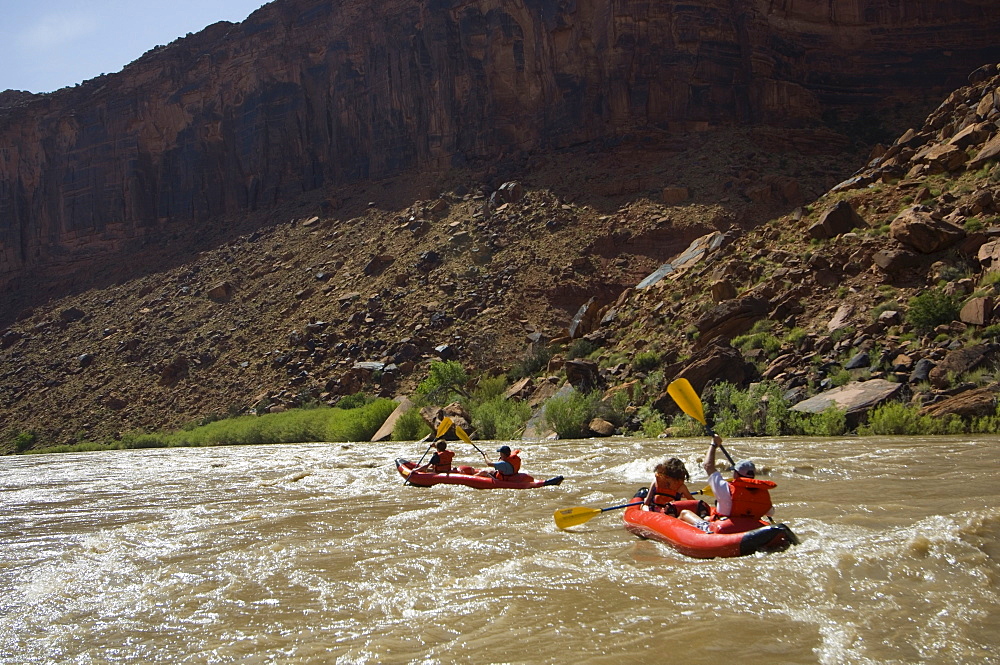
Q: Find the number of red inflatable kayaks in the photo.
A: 2